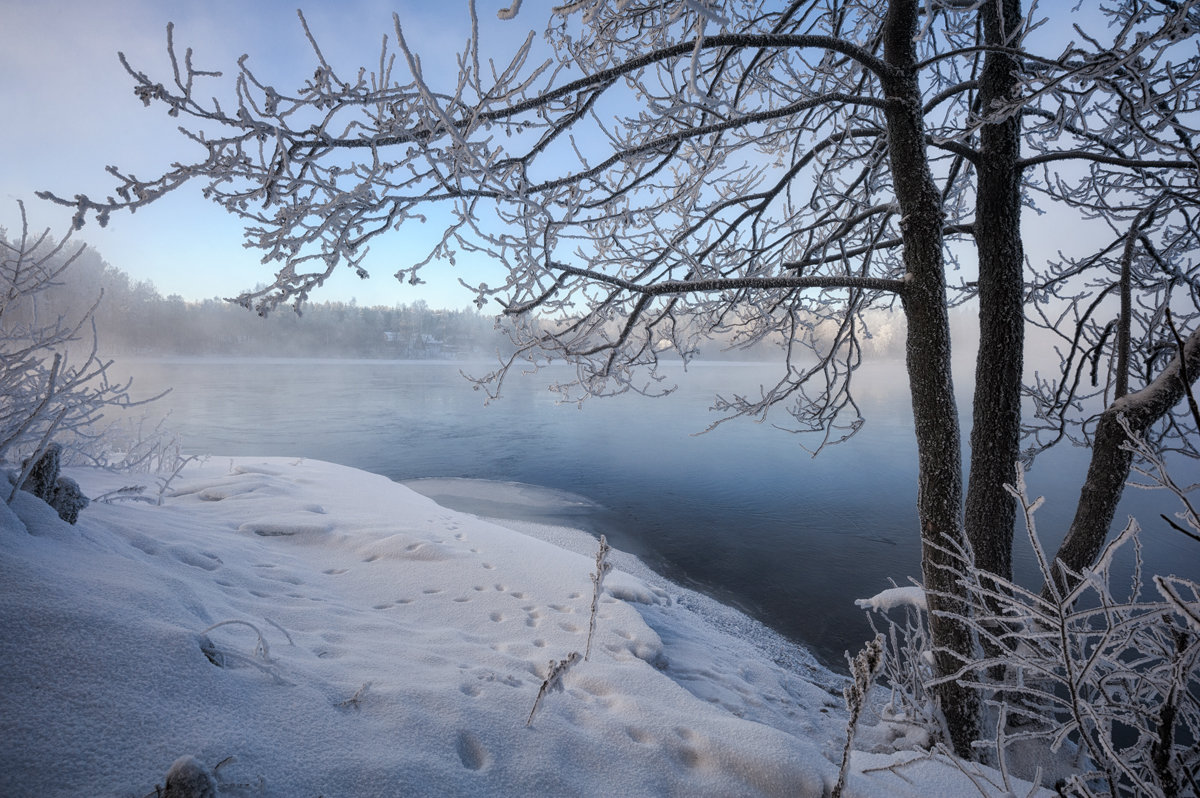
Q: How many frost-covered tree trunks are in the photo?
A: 3